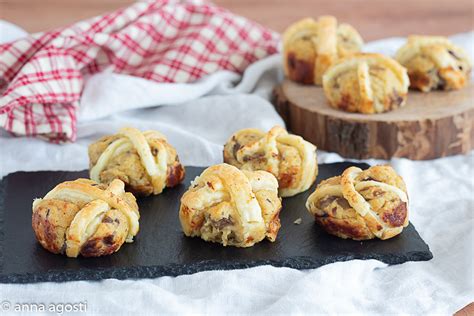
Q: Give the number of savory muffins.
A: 8